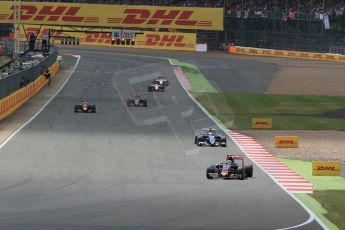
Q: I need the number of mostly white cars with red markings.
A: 2